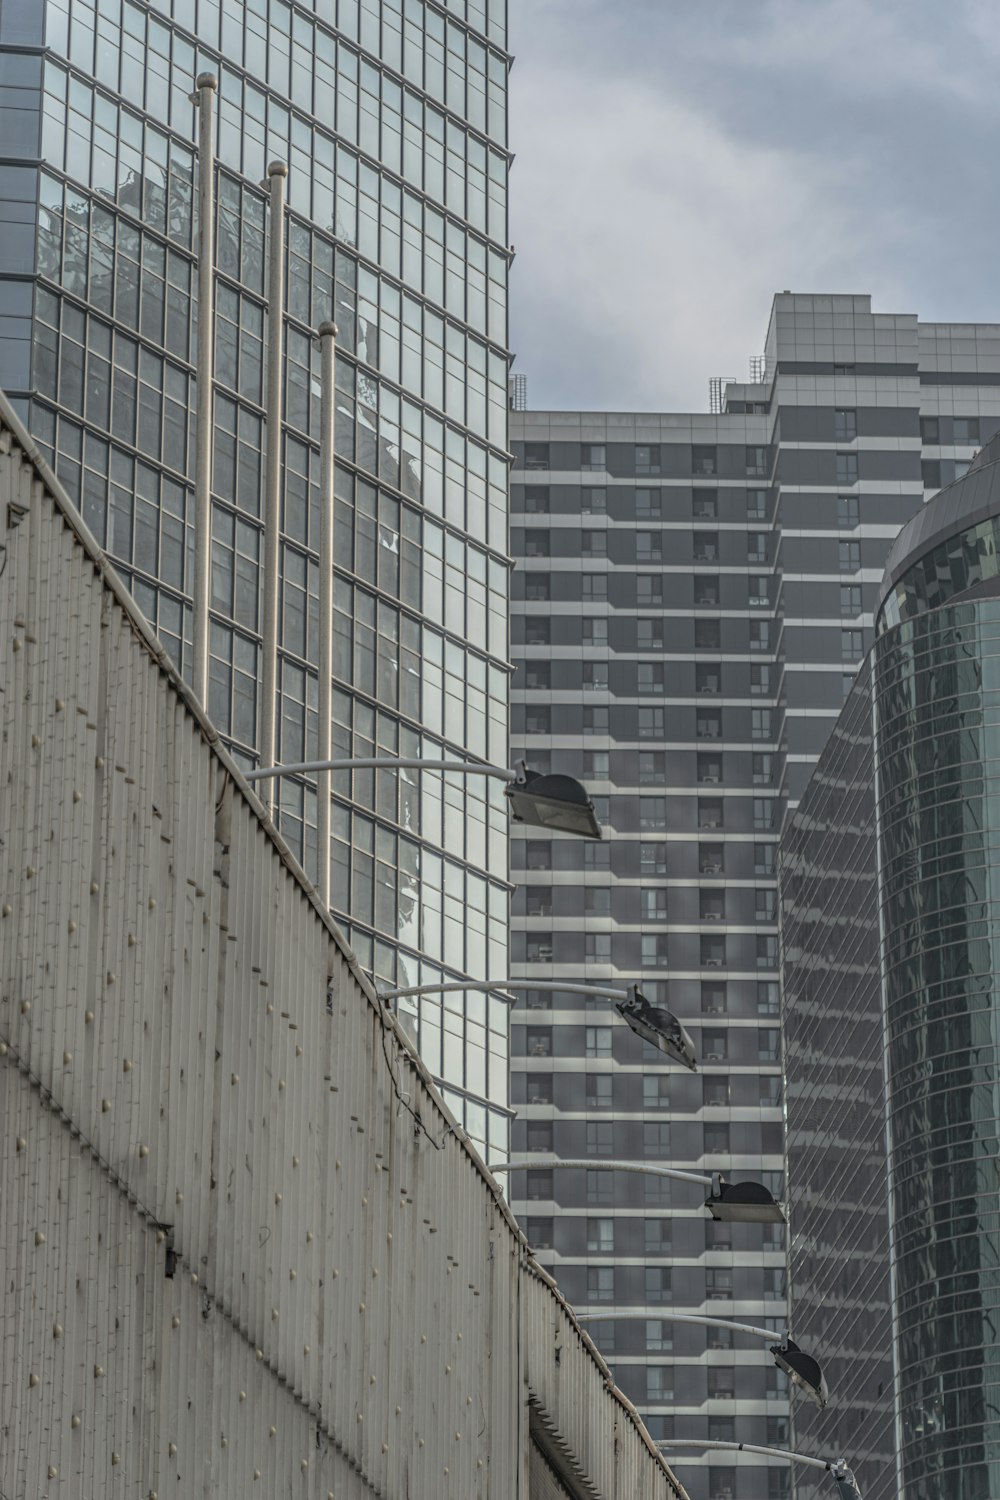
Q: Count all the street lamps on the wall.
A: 5